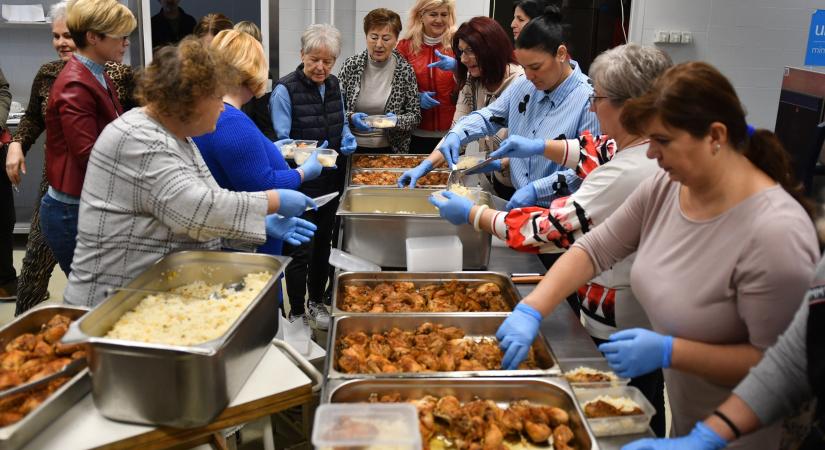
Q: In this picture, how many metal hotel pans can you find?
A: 9